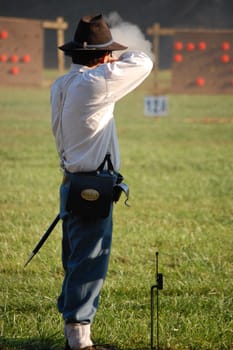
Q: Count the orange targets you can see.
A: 12